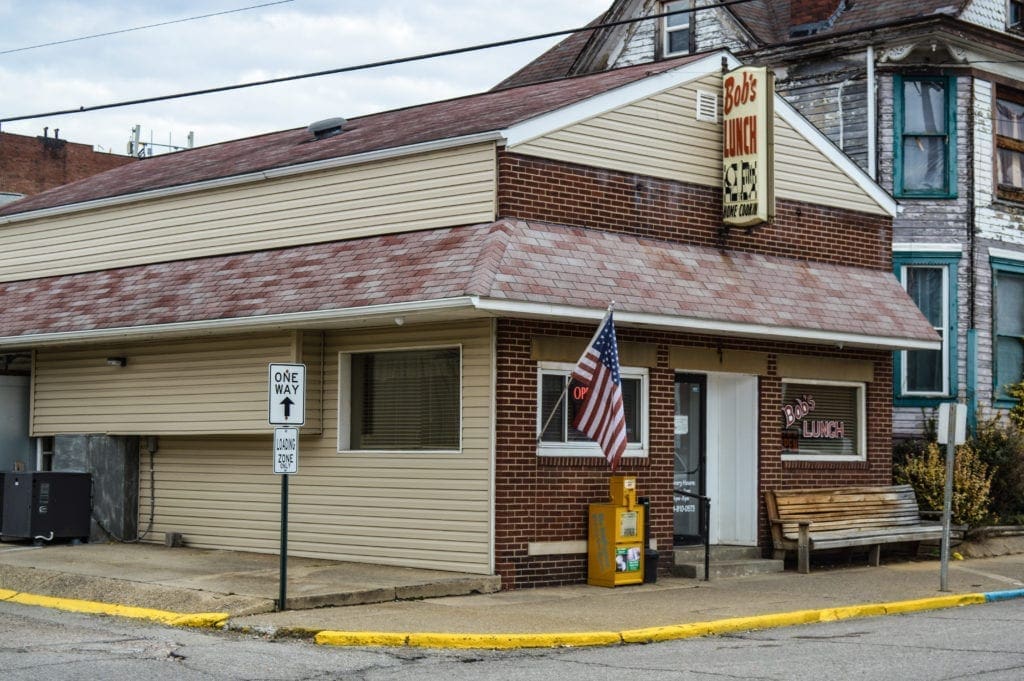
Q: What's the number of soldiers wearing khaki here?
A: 0